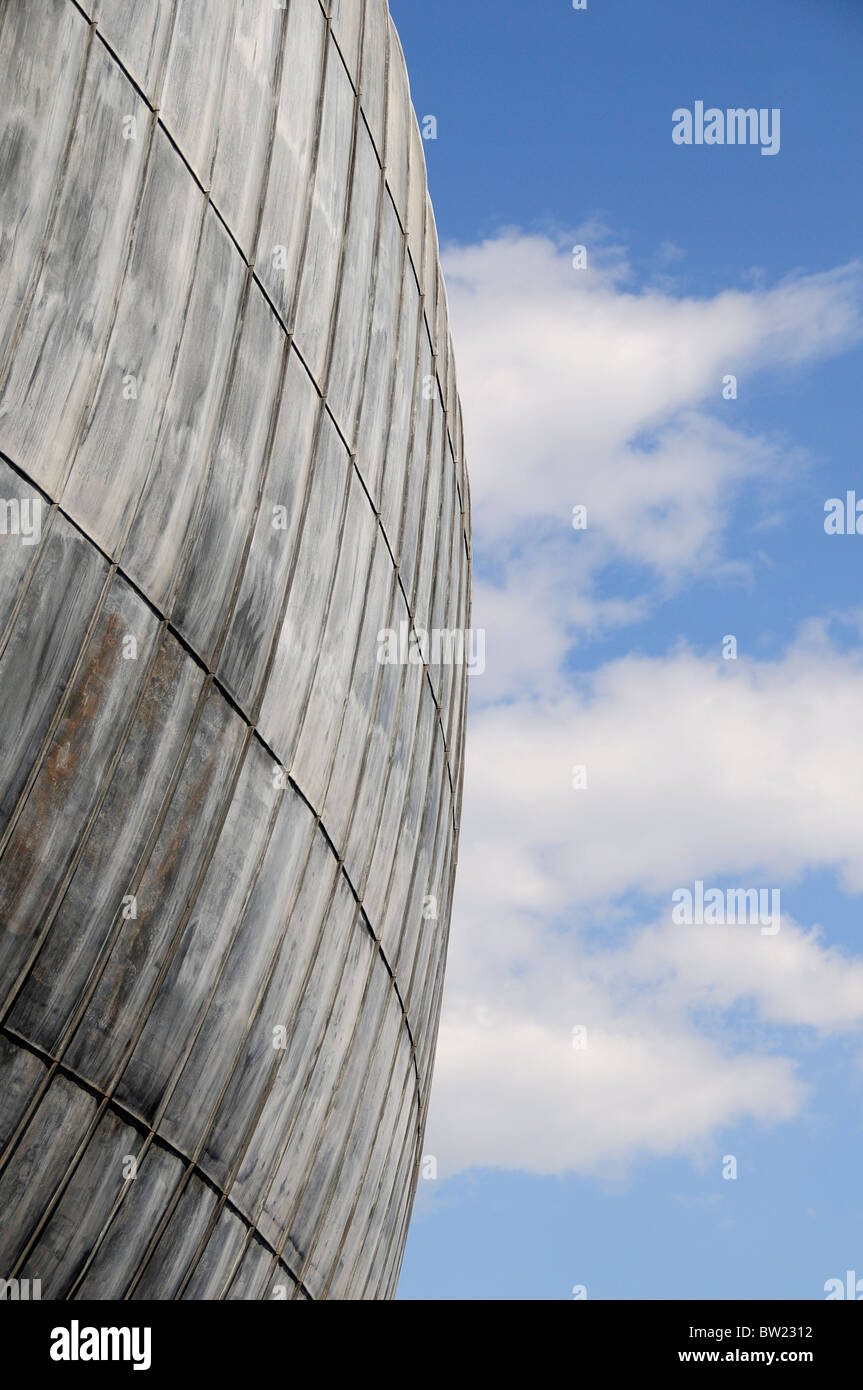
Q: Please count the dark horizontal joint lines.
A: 4